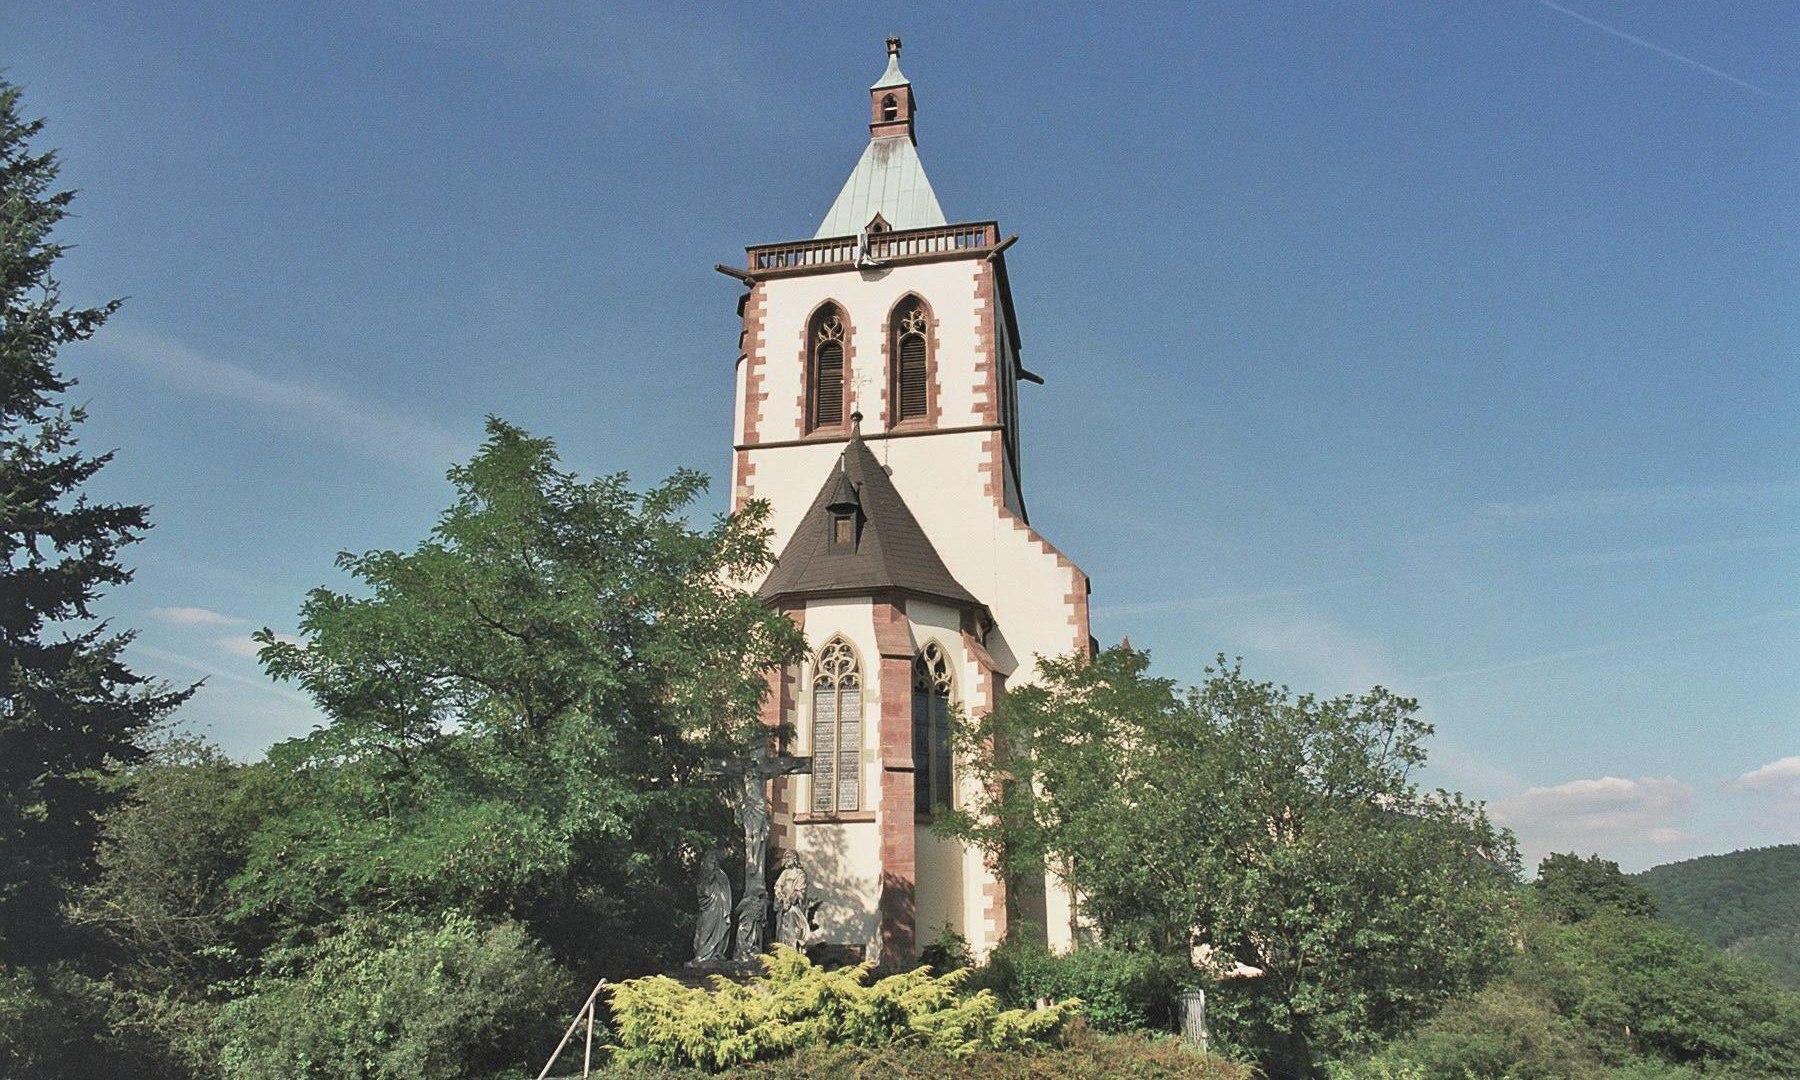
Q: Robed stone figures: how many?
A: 3